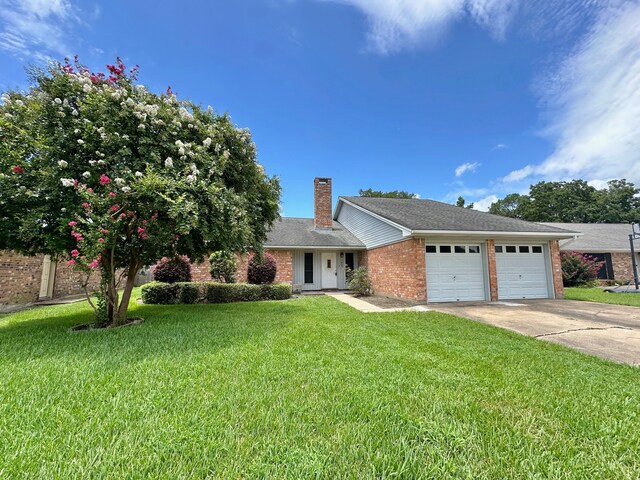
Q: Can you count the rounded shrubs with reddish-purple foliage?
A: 2